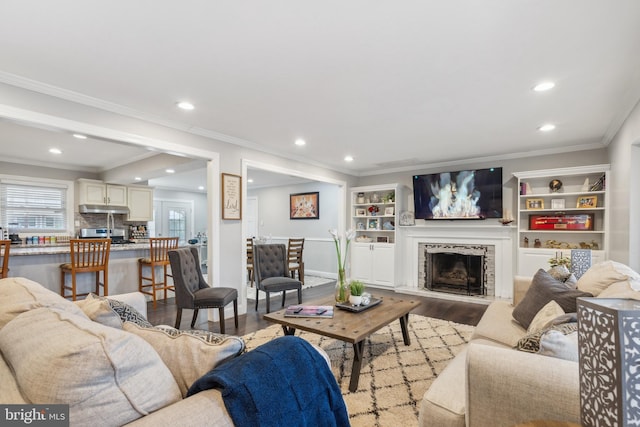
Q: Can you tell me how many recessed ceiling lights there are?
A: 11